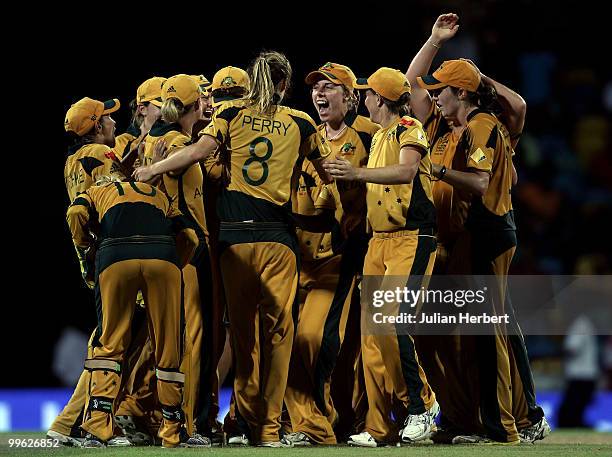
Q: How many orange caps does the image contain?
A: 8